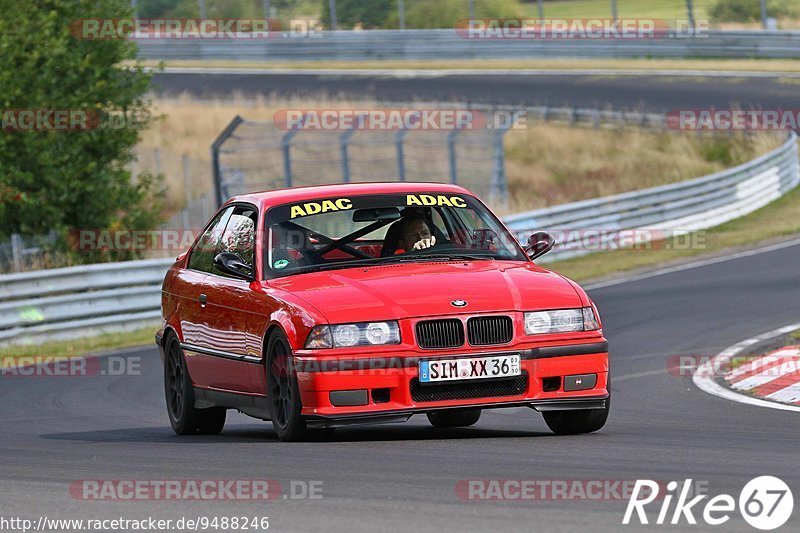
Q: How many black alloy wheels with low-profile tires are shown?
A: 2